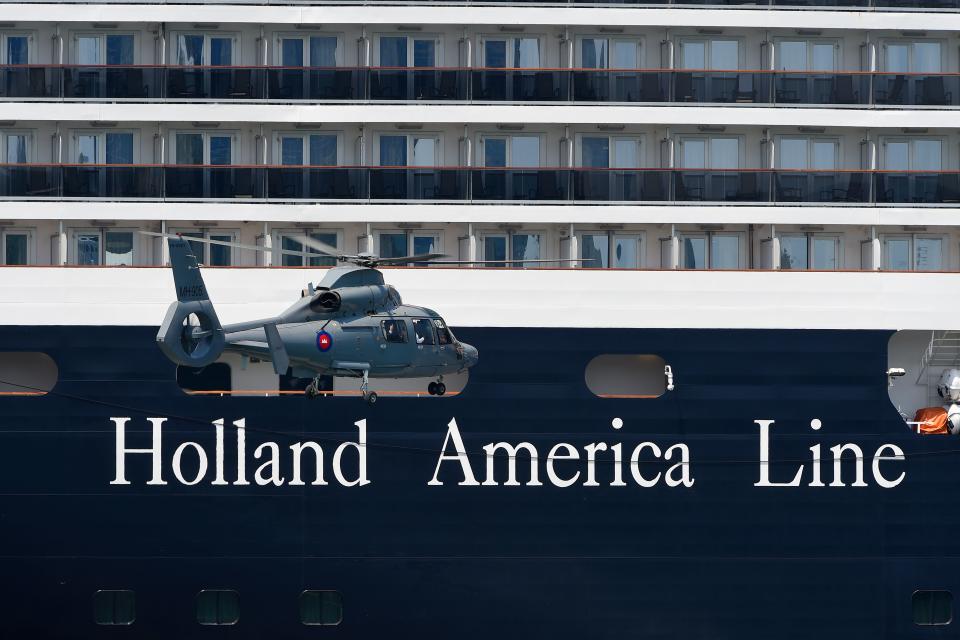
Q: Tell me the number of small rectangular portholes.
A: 4